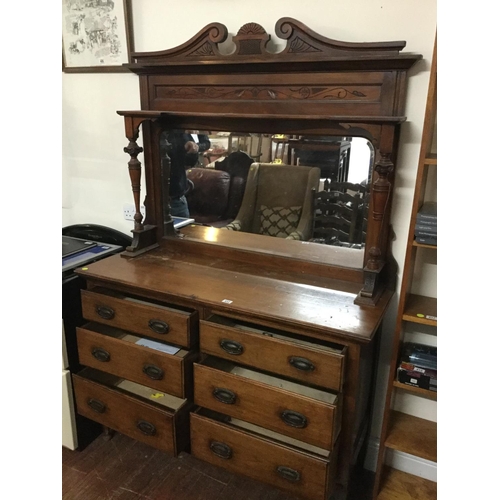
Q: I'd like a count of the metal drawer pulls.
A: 12